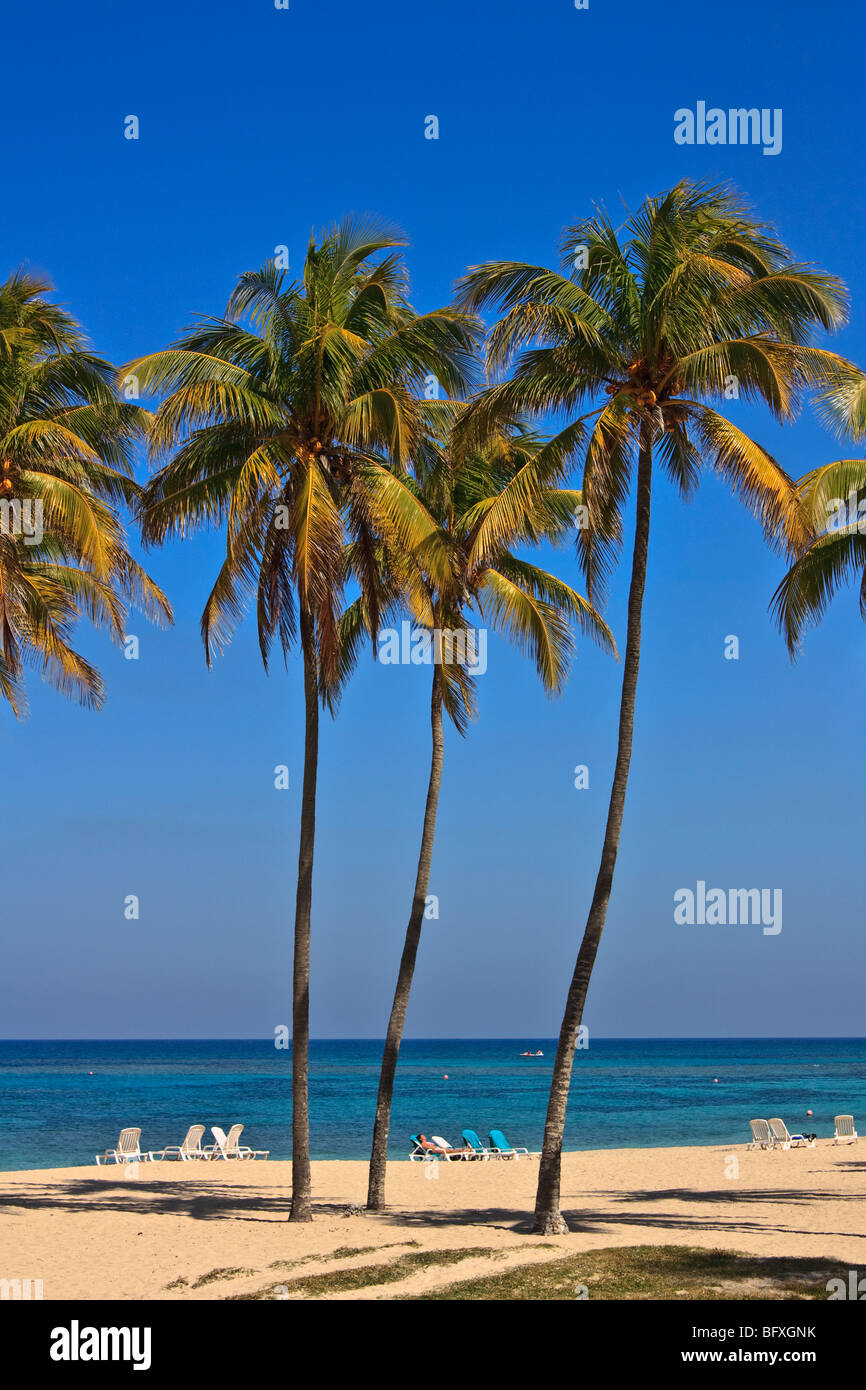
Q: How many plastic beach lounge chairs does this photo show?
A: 11